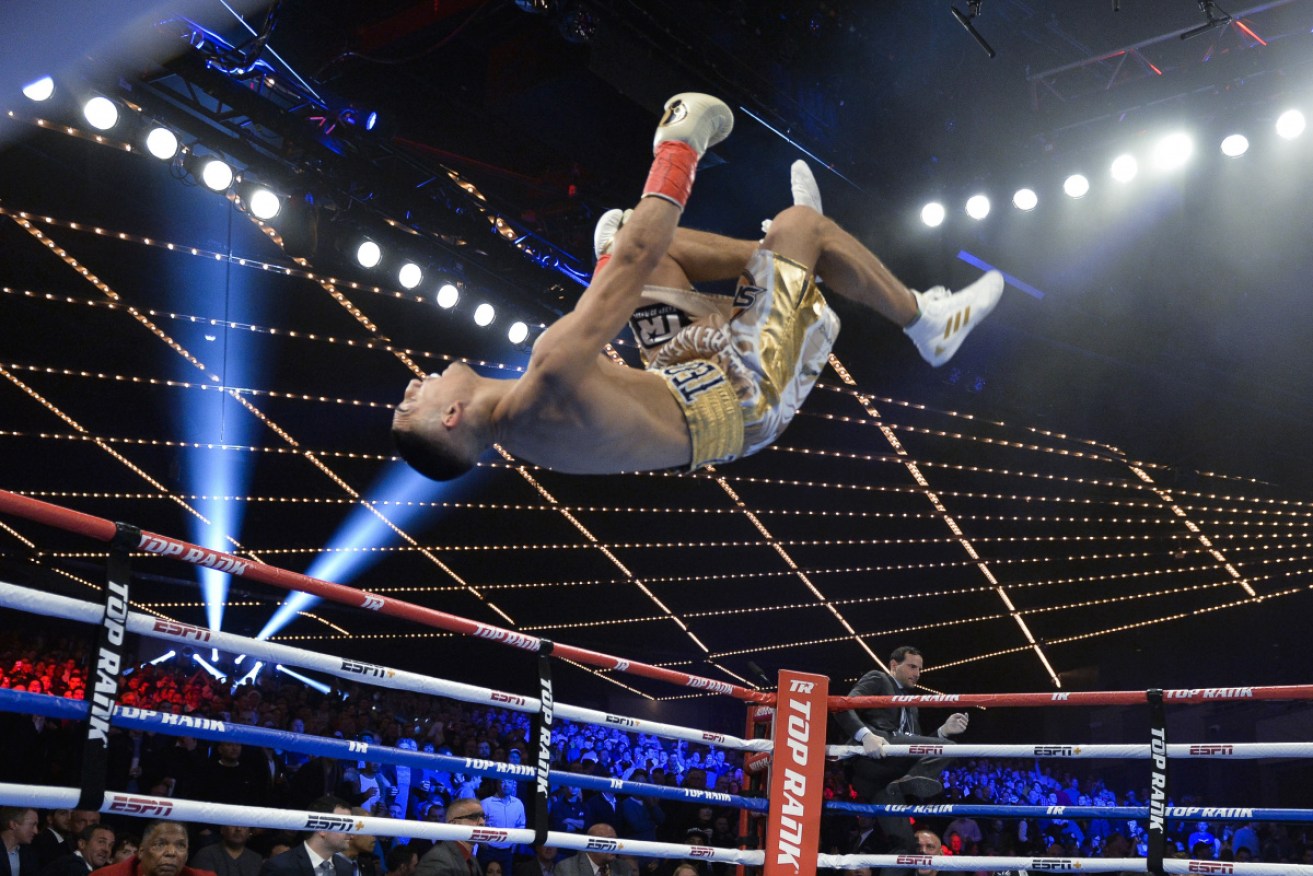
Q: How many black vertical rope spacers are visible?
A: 3